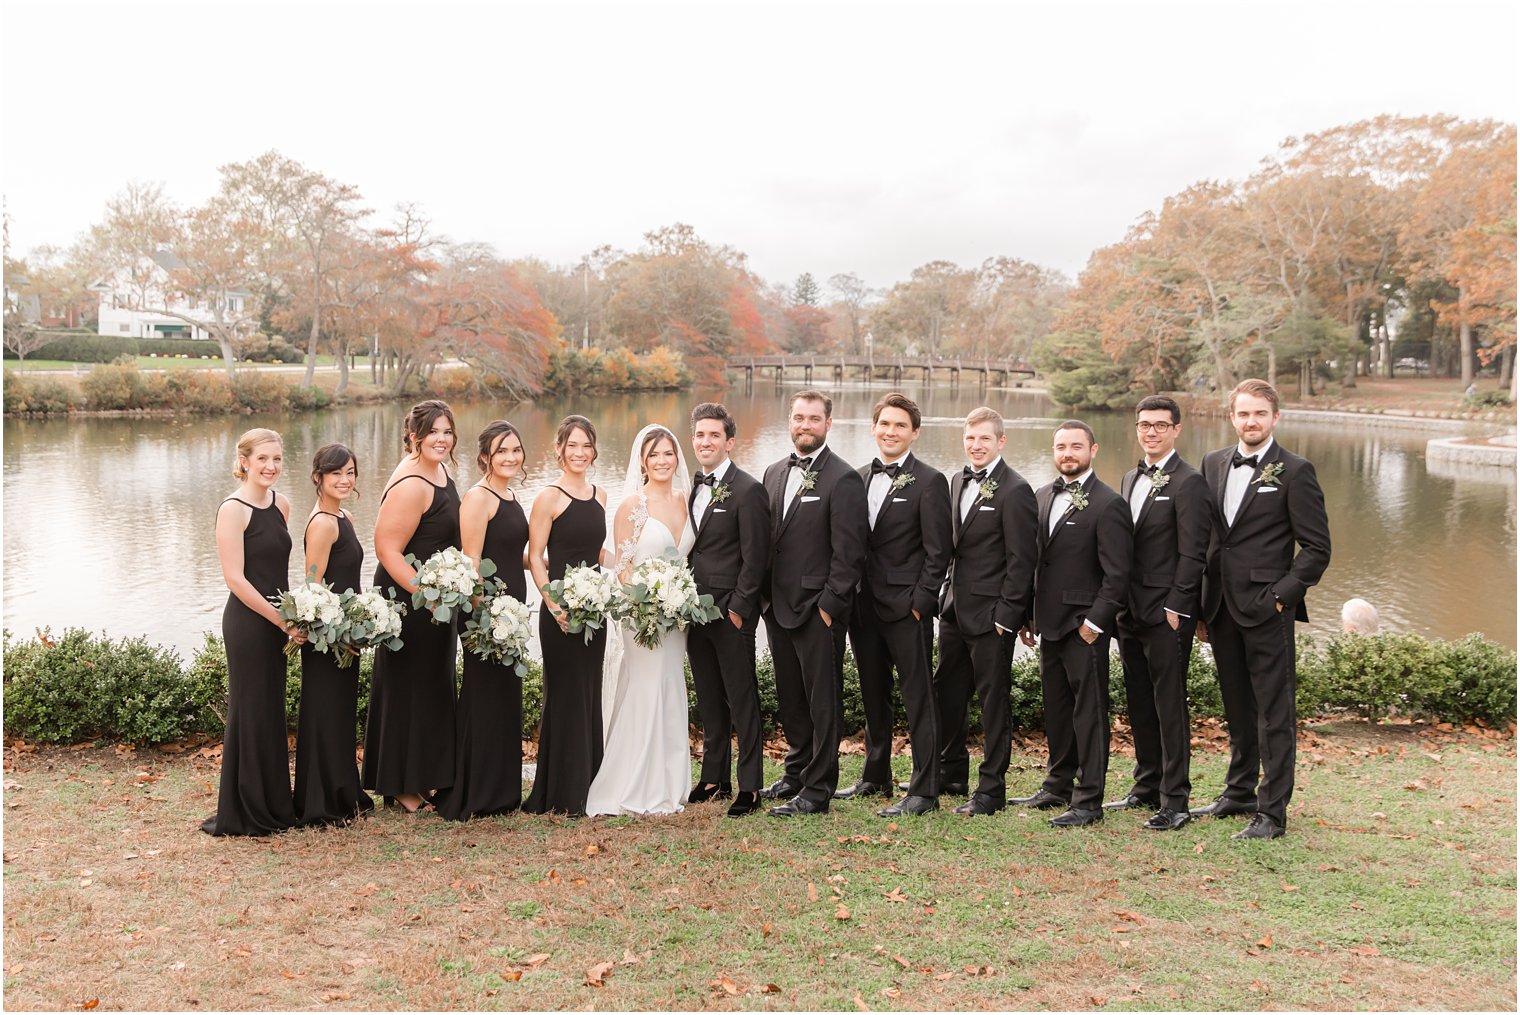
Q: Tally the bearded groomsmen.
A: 3